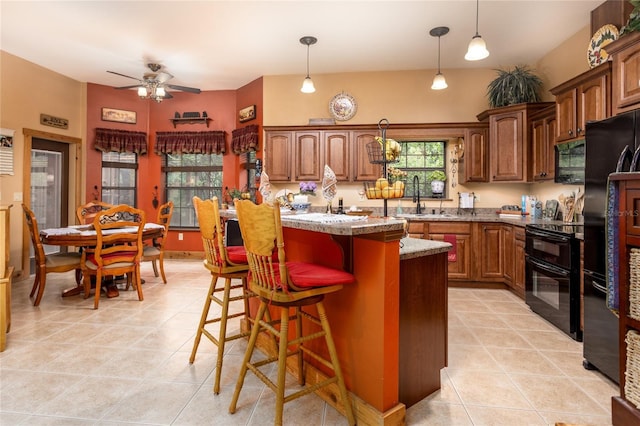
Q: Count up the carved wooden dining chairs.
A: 4